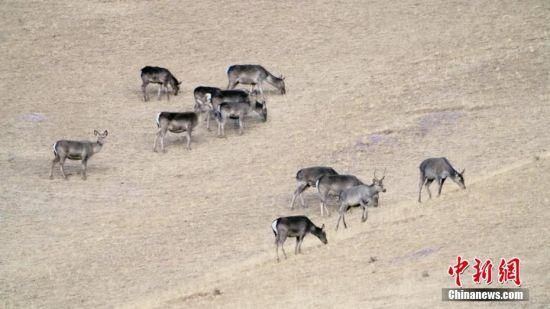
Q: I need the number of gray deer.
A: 12